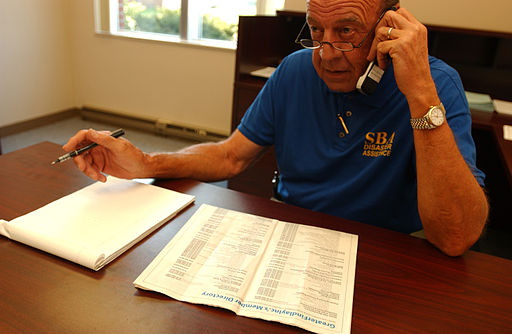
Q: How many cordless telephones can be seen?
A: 1